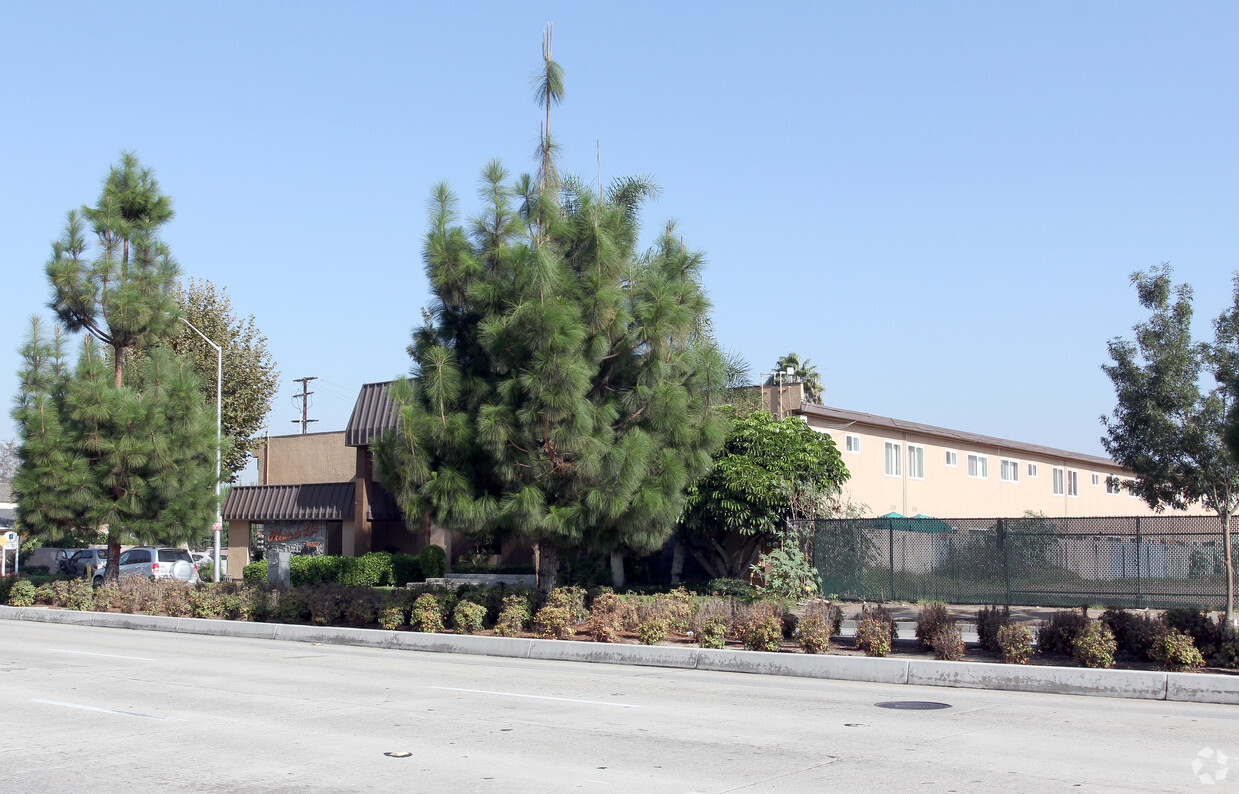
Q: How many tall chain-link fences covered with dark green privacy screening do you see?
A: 1